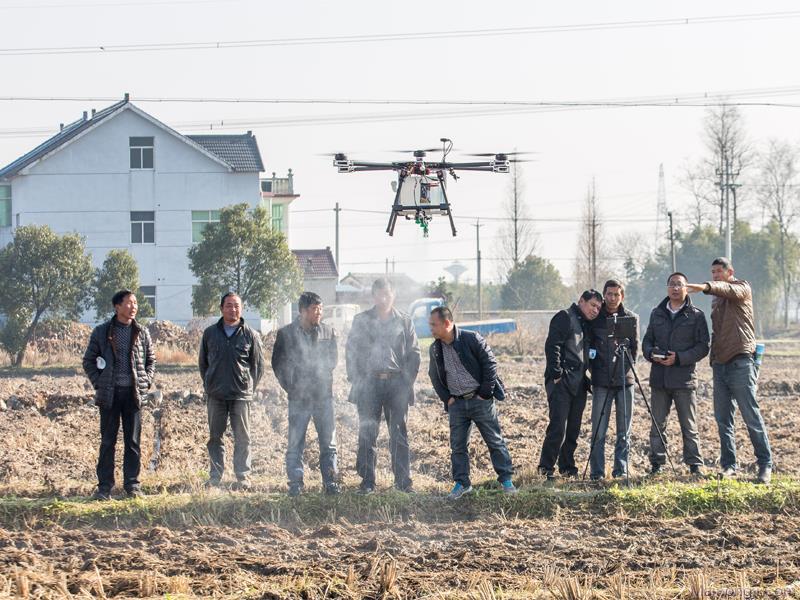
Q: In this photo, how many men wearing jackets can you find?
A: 9